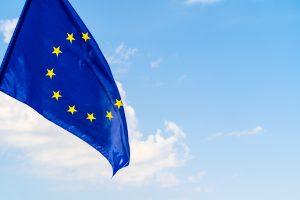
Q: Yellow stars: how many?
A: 9